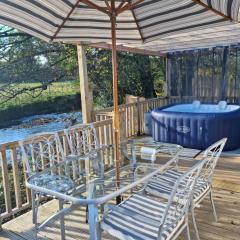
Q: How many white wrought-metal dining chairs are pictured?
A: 4